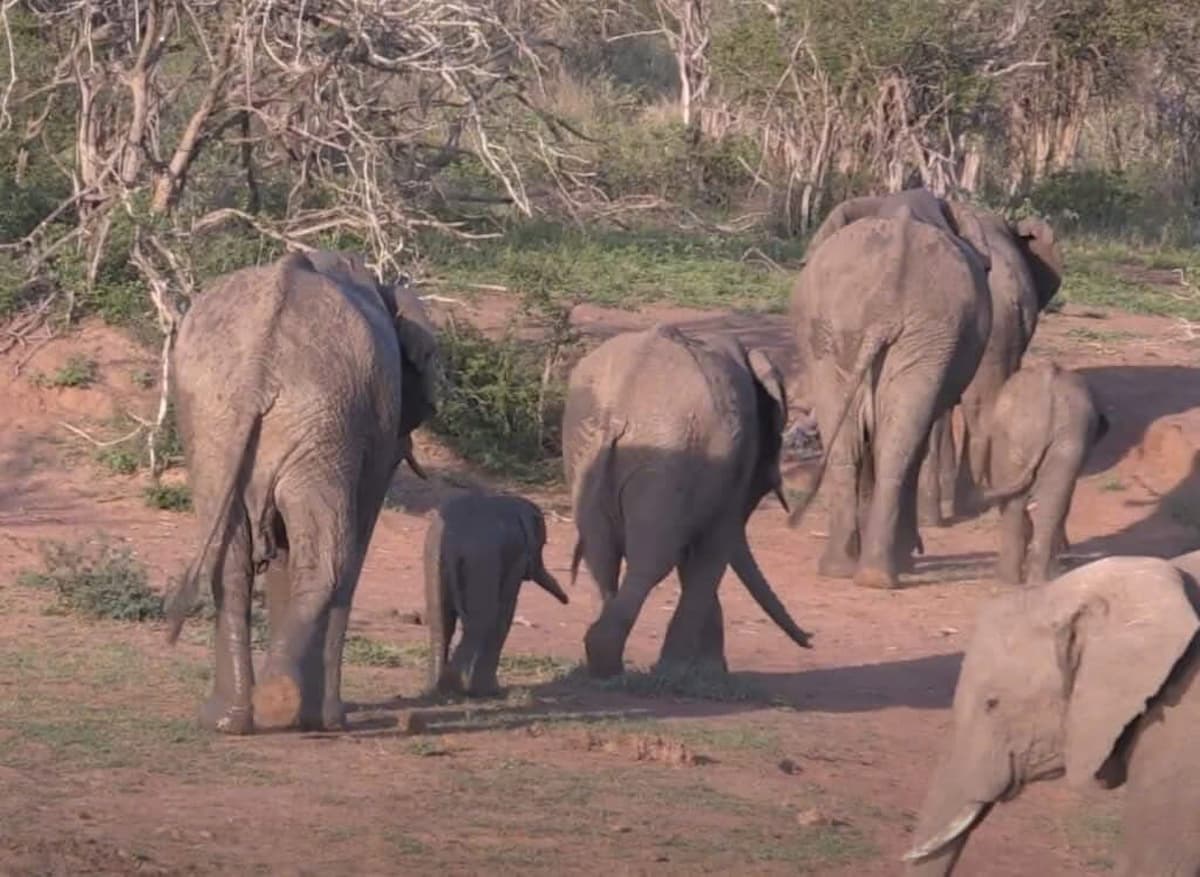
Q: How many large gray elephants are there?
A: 5